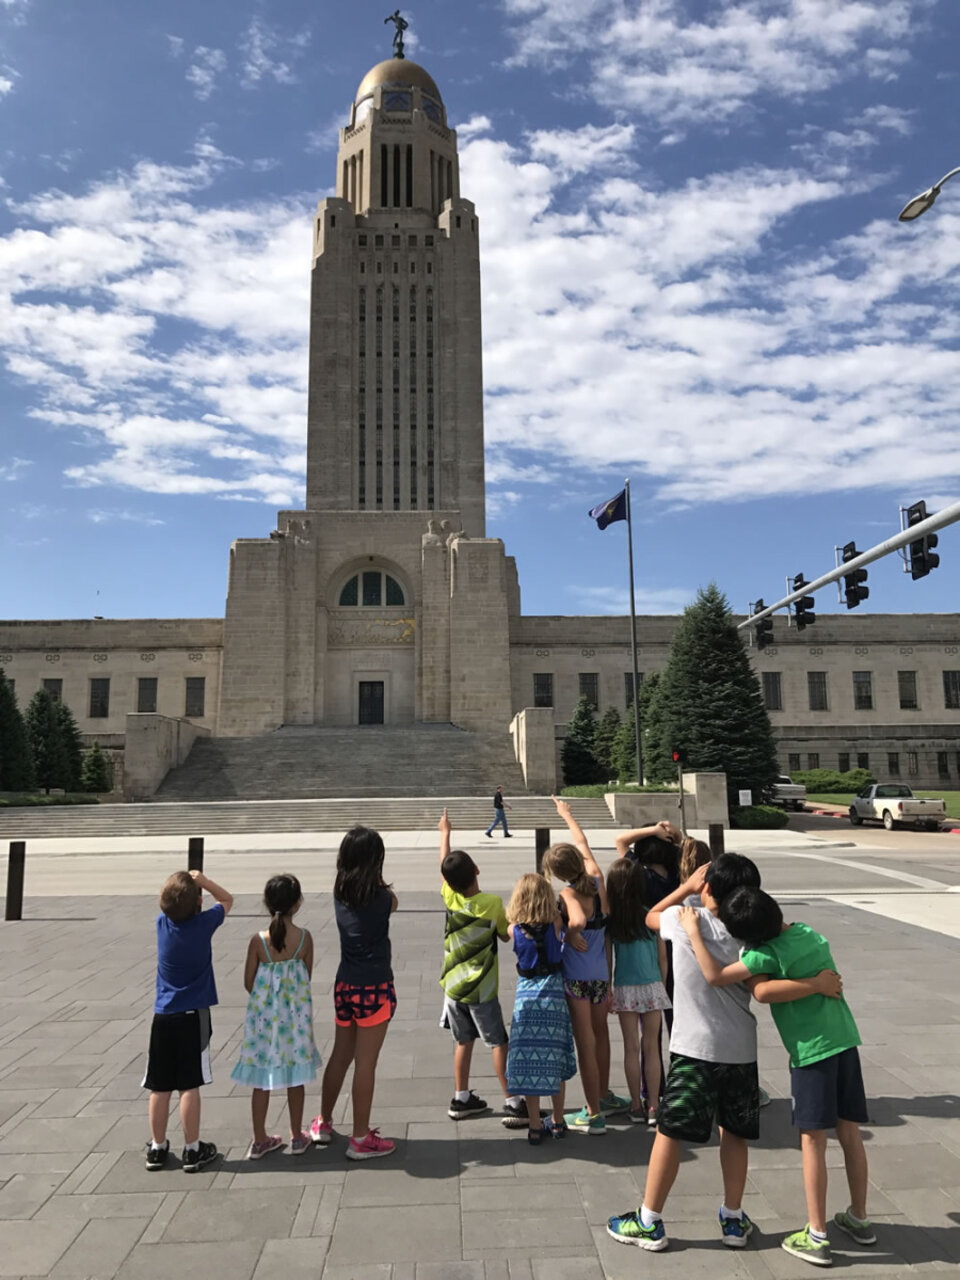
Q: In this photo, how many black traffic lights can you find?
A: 4